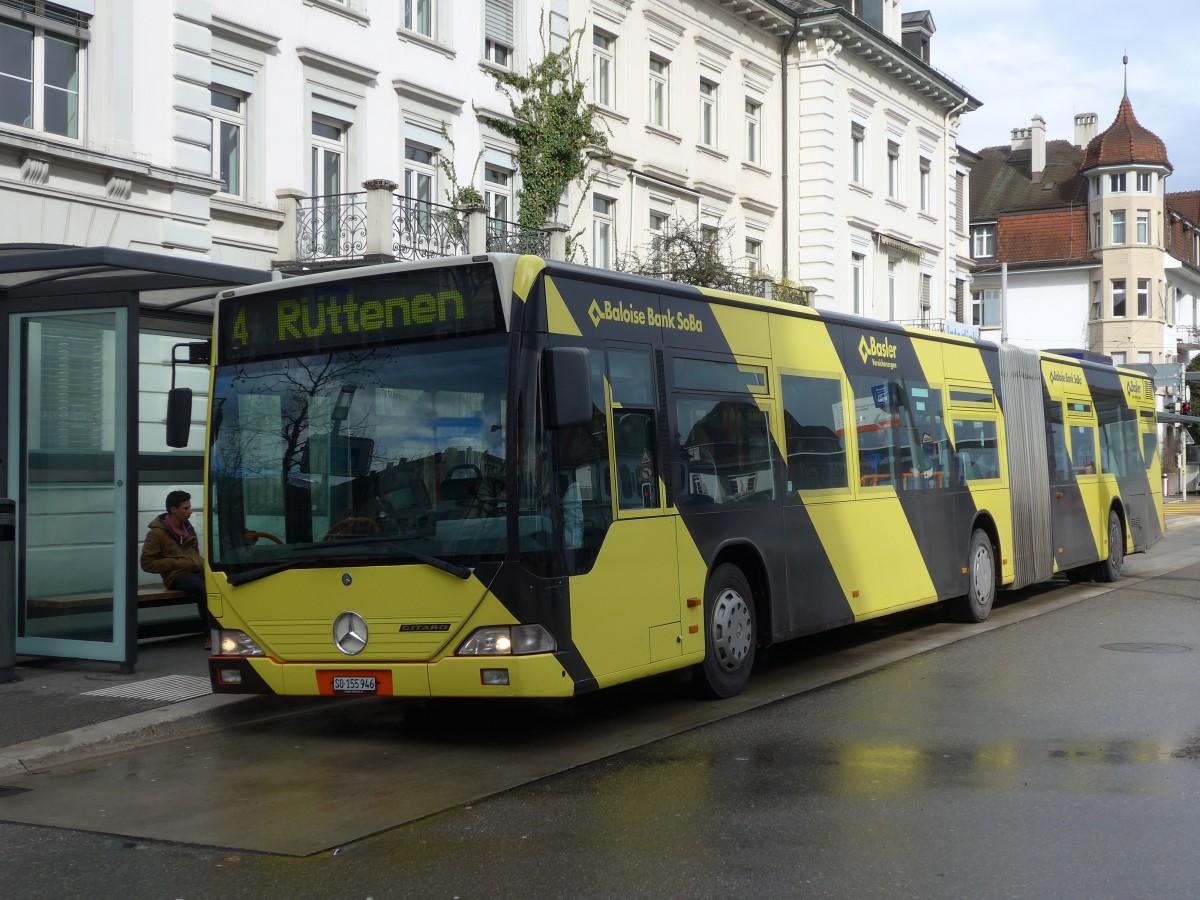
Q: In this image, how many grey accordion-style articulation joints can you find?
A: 1